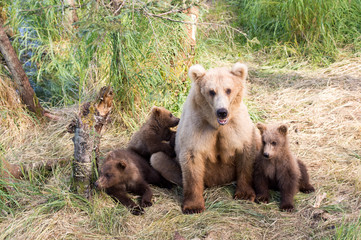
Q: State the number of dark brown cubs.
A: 3